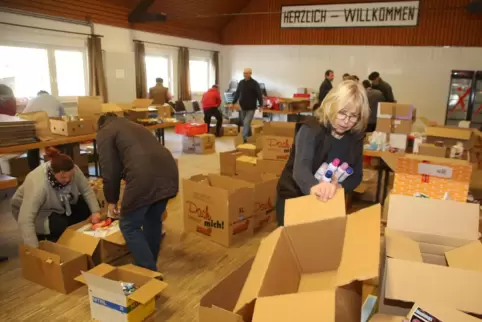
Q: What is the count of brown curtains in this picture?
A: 4